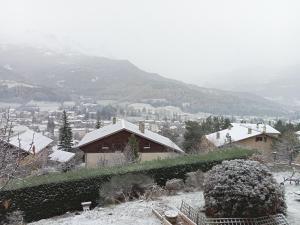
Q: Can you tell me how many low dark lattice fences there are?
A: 1